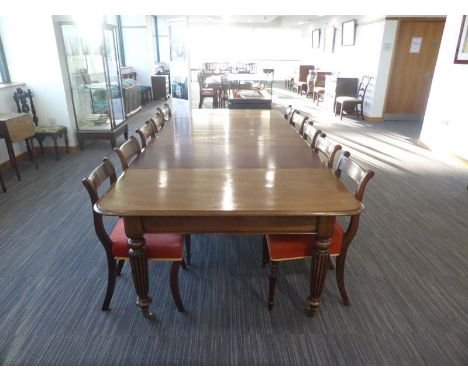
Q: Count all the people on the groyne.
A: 0